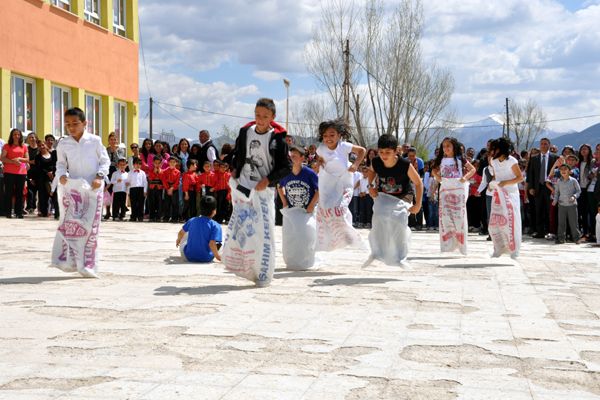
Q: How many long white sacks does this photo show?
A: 7